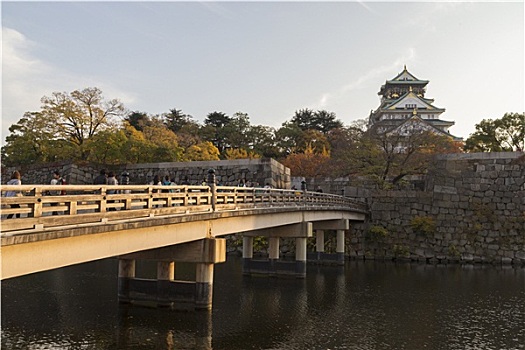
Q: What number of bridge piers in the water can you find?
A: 3